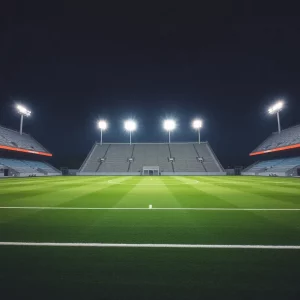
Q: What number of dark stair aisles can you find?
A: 4